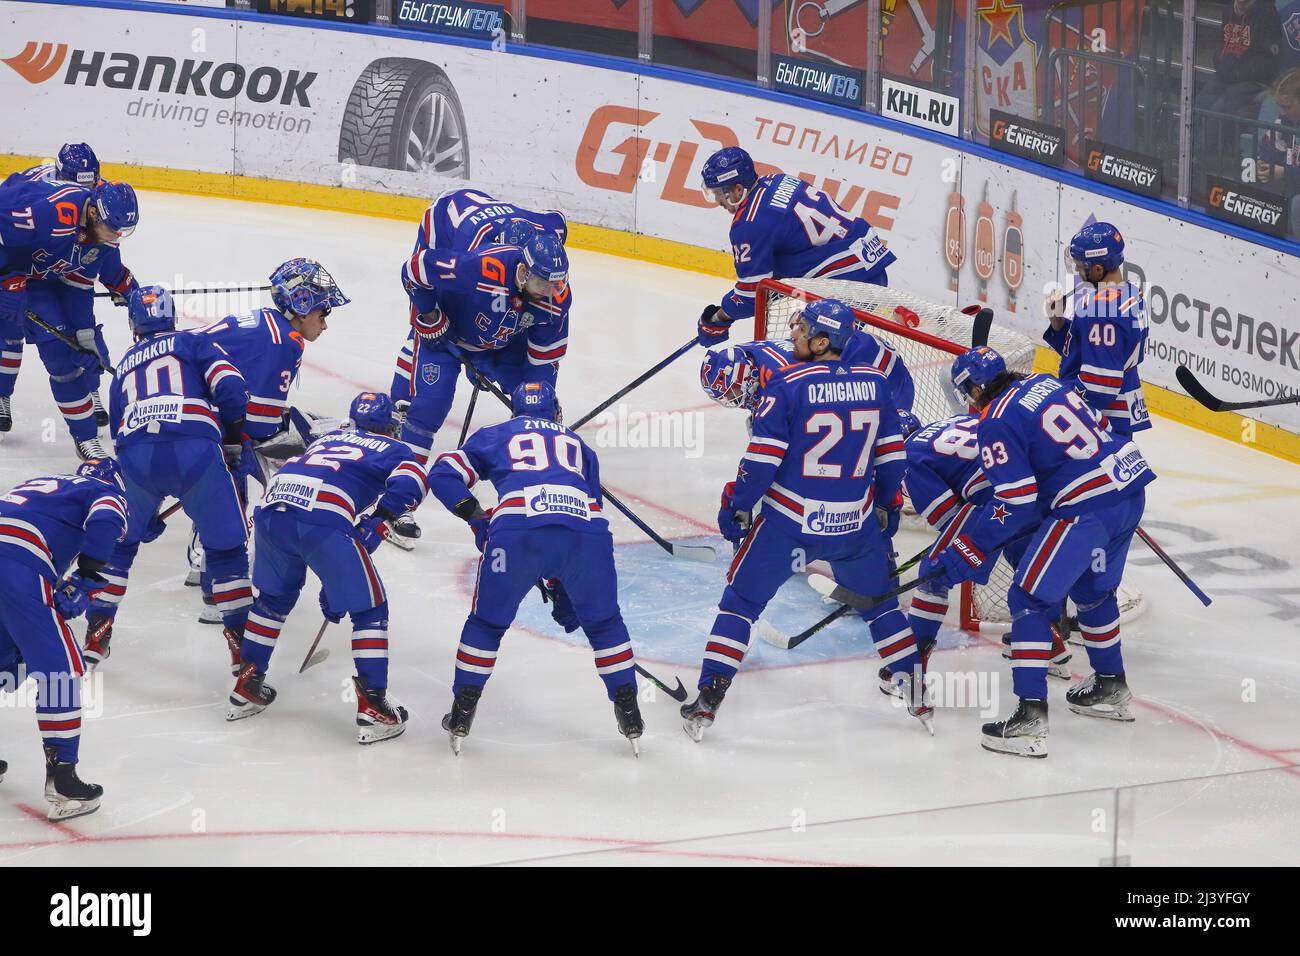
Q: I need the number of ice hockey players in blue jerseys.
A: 15